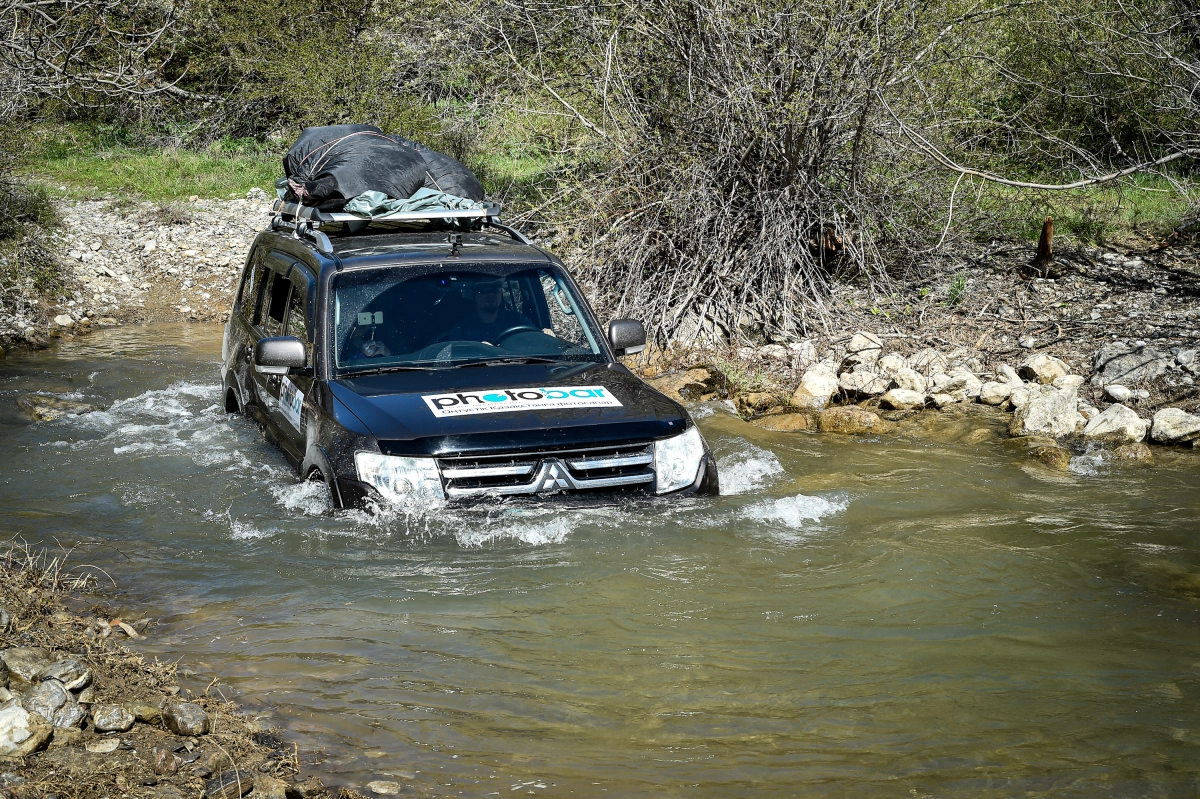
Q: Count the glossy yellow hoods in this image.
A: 0